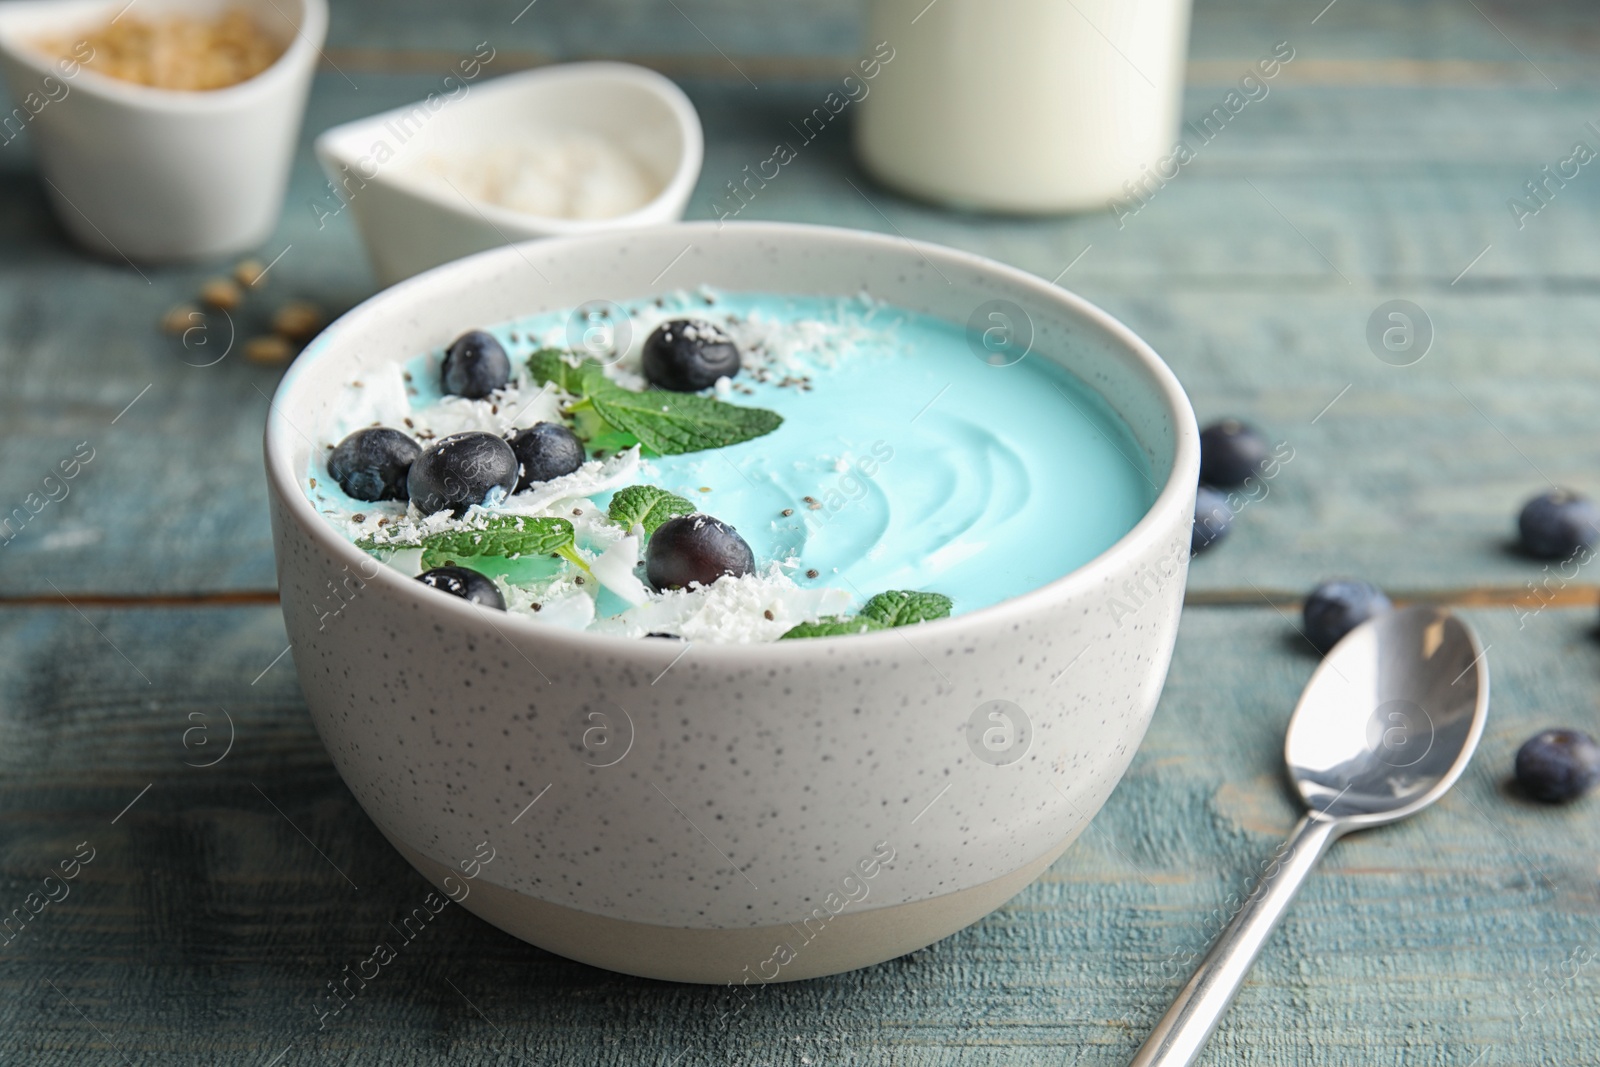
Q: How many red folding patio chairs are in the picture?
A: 0